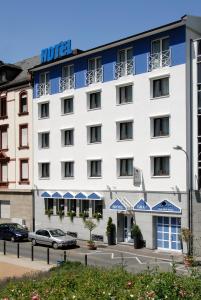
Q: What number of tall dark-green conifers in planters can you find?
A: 2